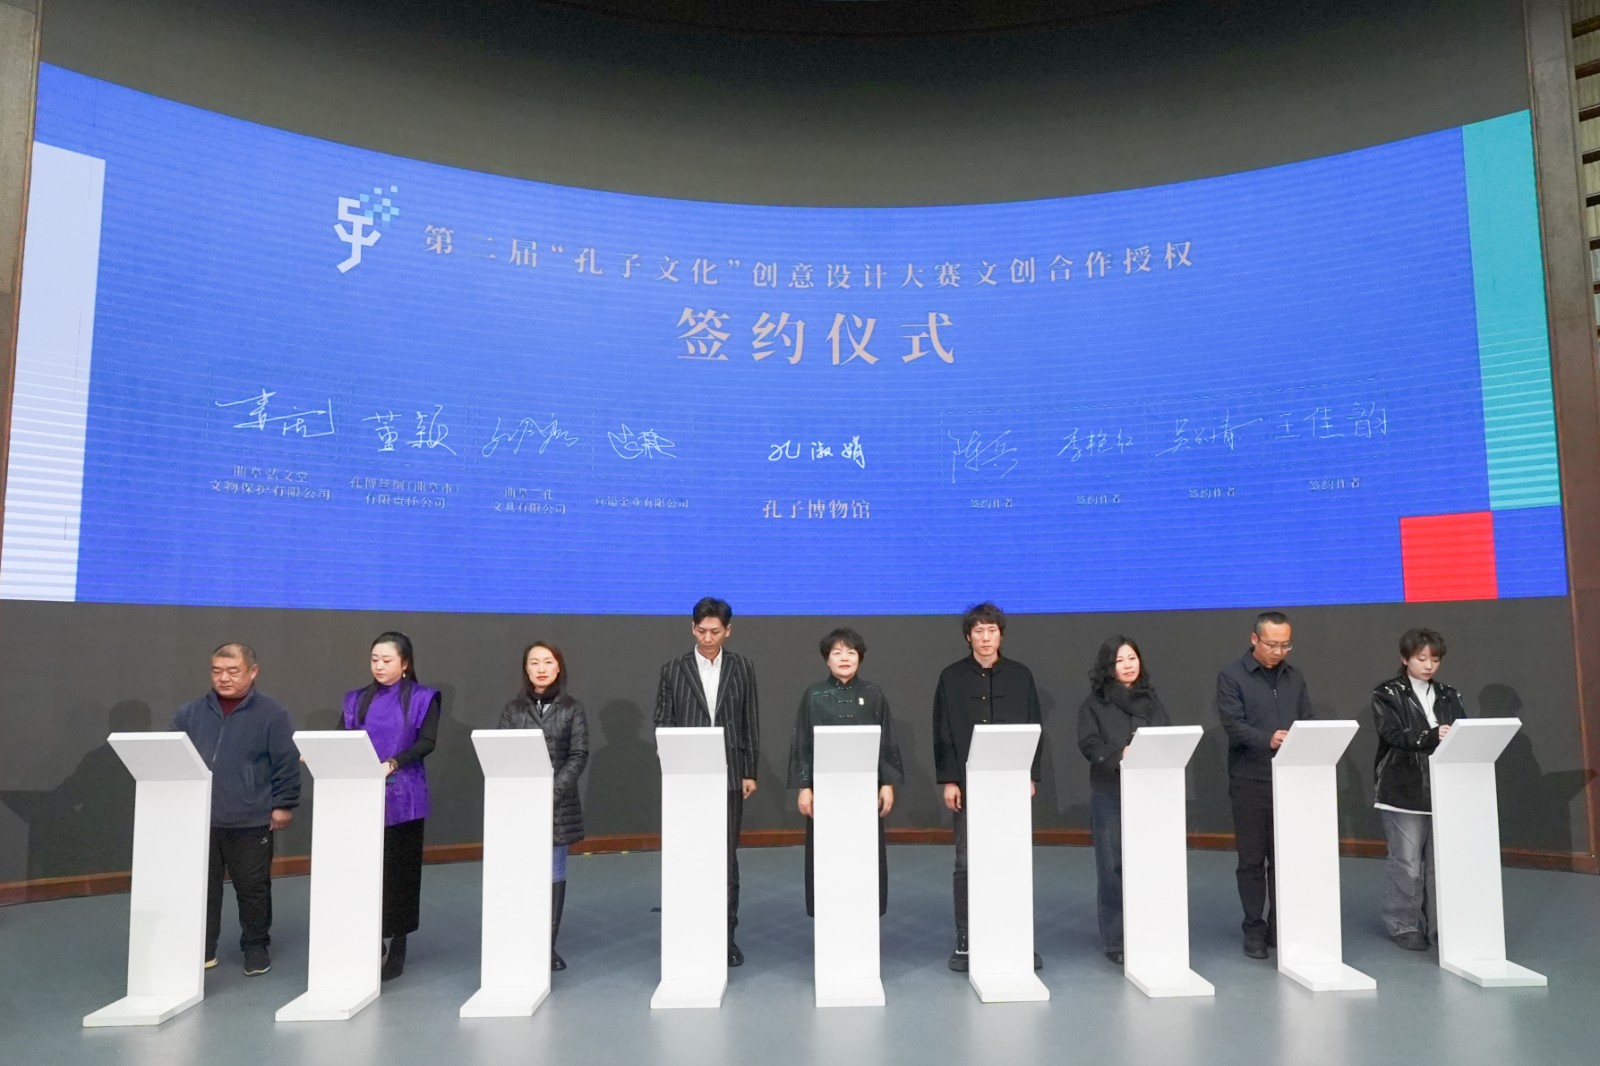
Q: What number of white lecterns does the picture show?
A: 9